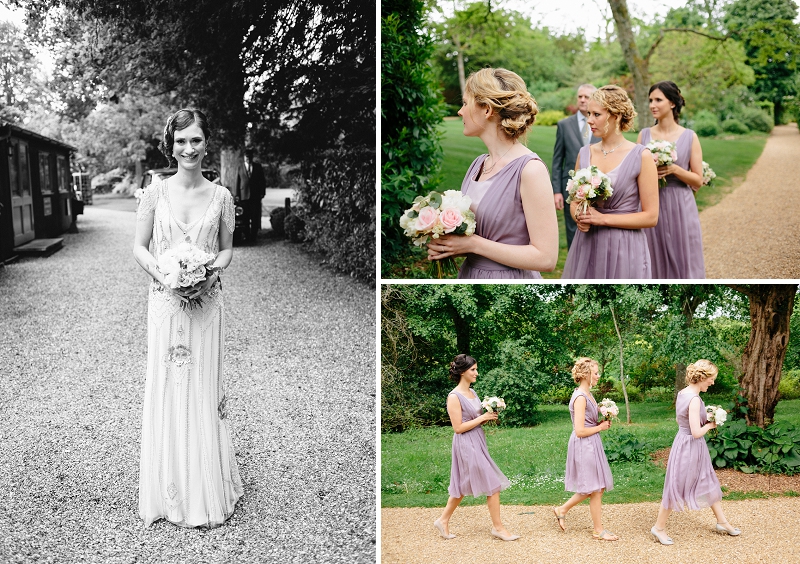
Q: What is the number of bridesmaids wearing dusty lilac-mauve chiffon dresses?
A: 3